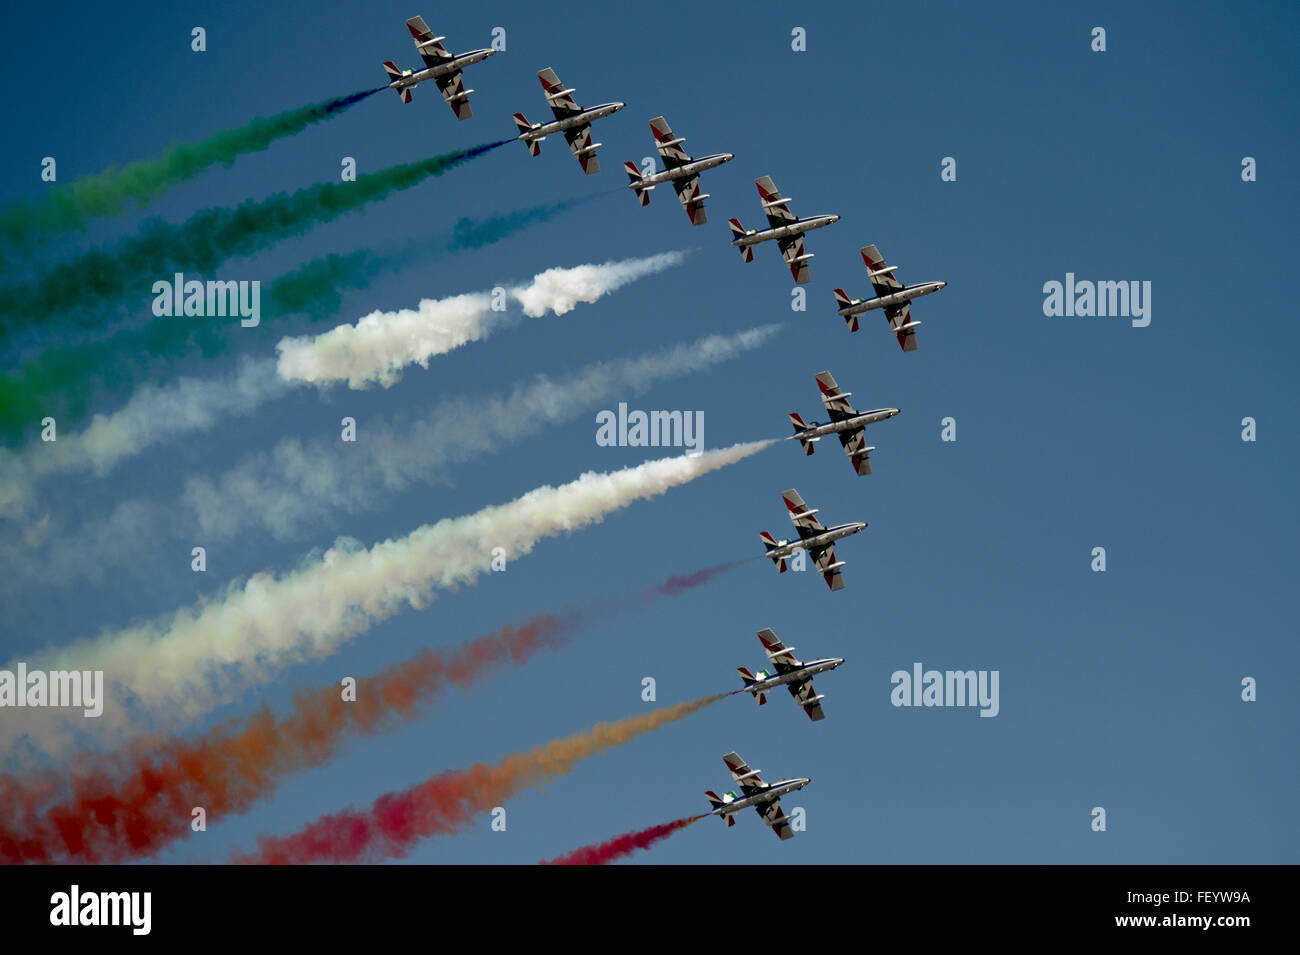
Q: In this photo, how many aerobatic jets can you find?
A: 9